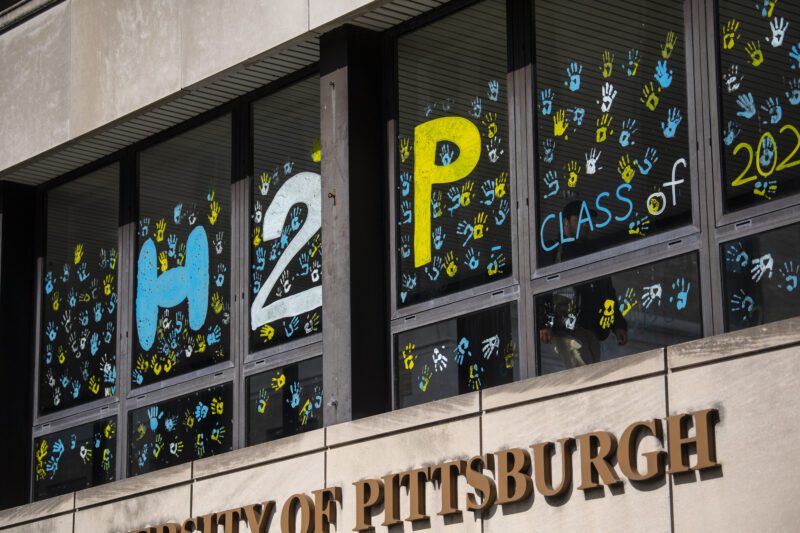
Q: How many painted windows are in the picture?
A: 12